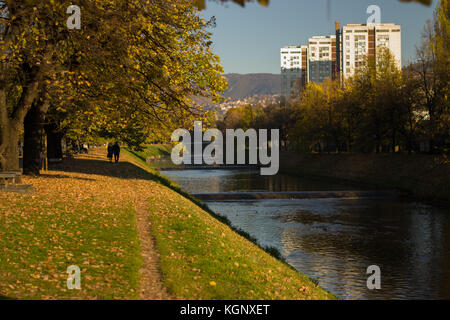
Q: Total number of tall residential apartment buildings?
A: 3